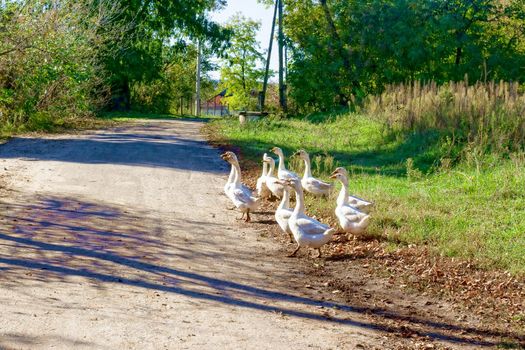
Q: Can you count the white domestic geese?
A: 10